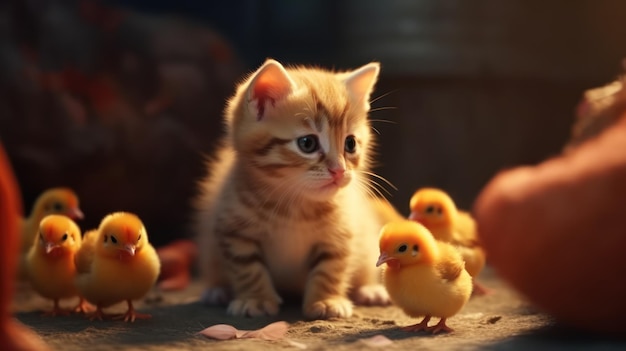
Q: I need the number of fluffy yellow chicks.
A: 5